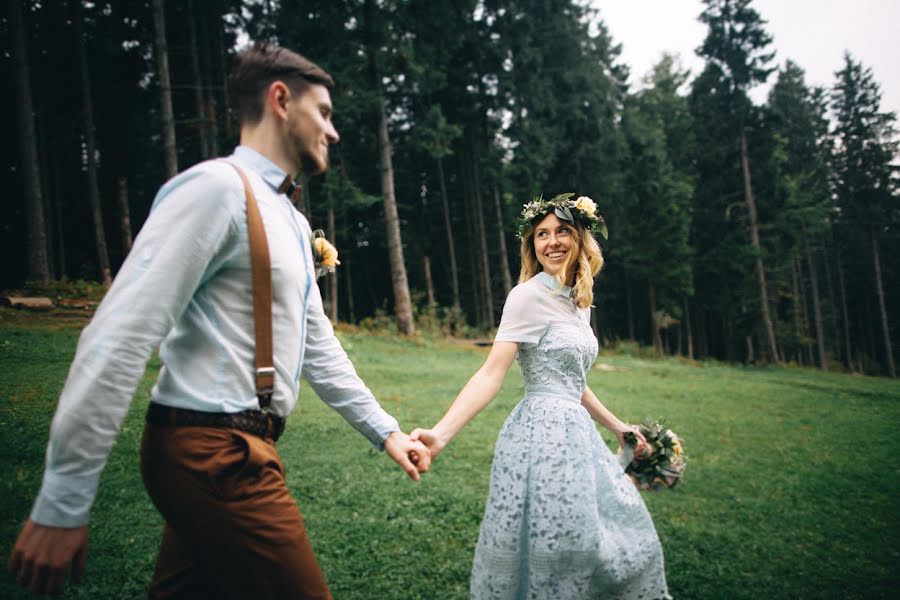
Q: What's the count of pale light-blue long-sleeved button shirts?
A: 1